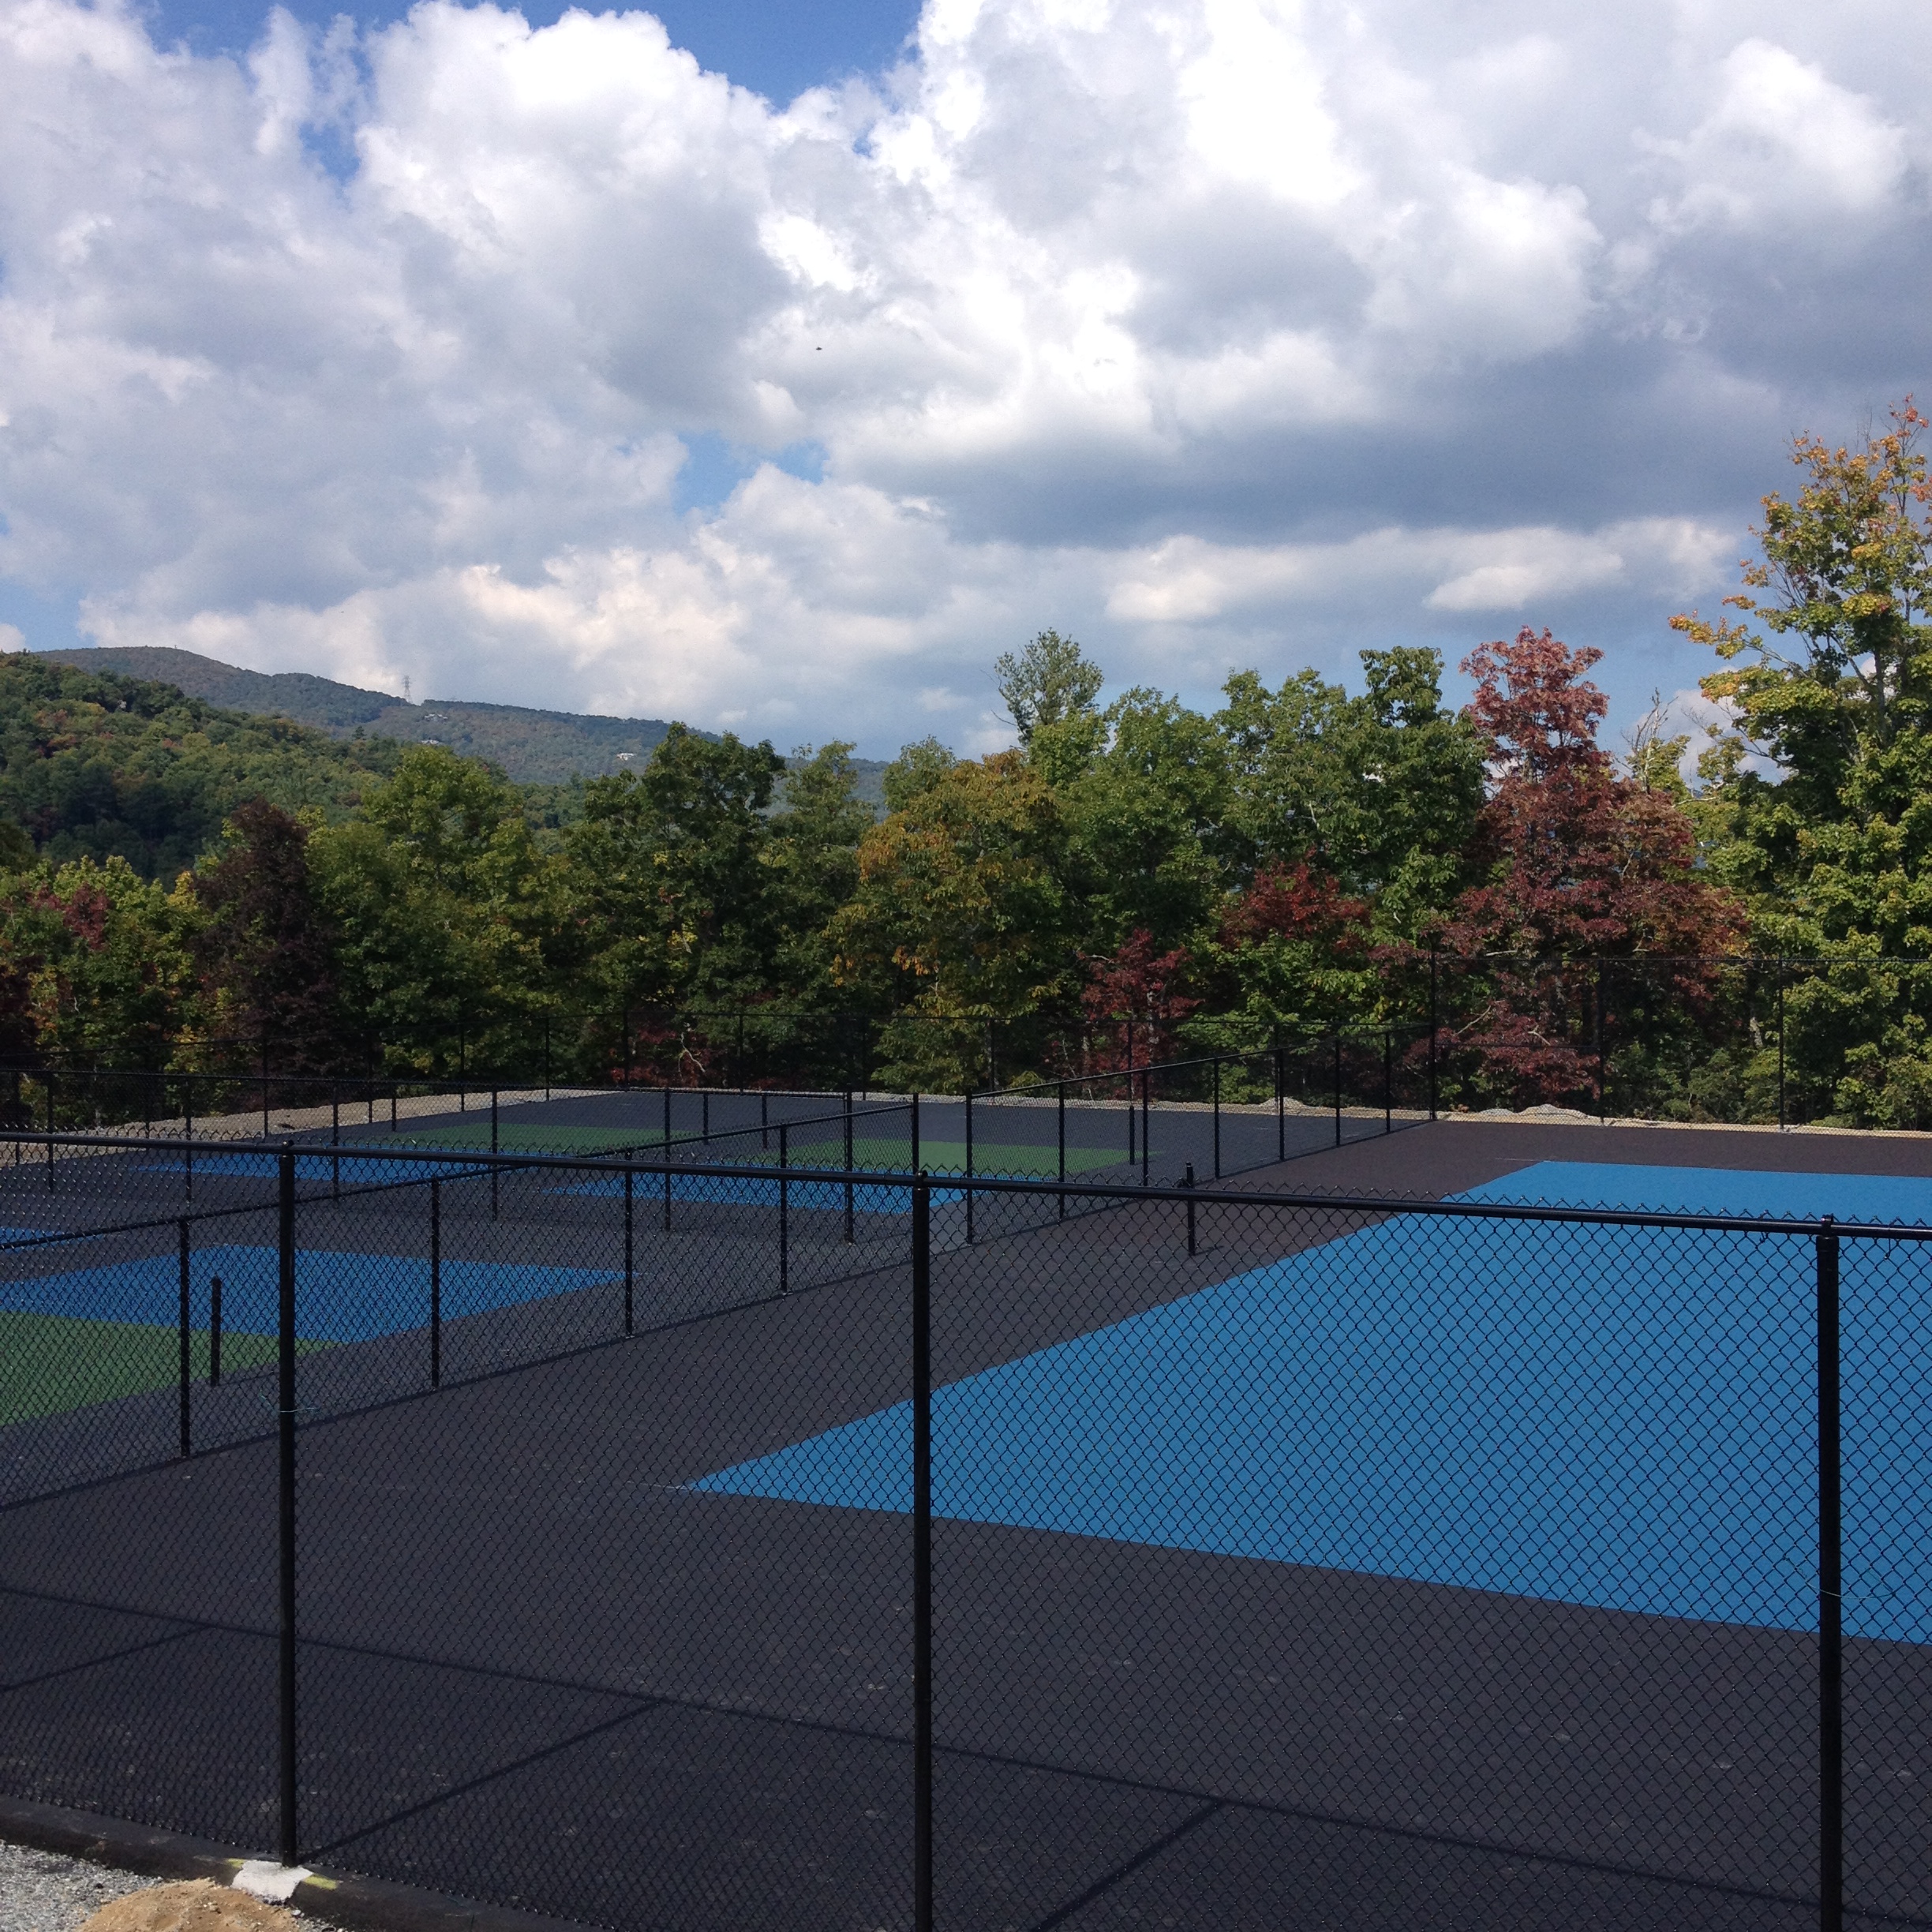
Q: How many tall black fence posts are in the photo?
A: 3